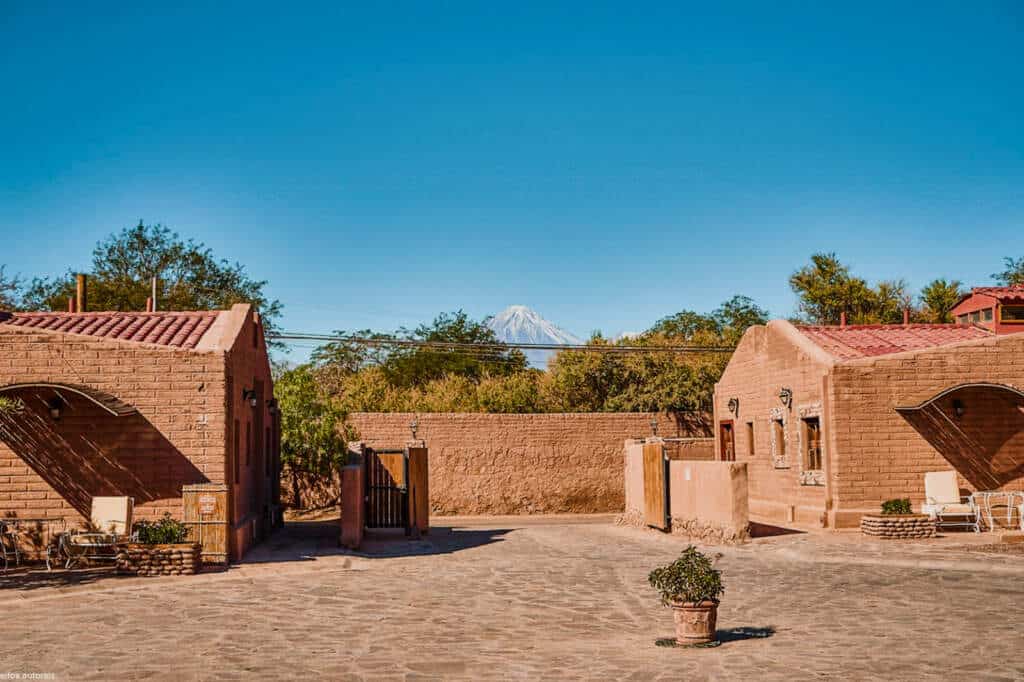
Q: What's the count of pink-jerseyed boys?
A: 0